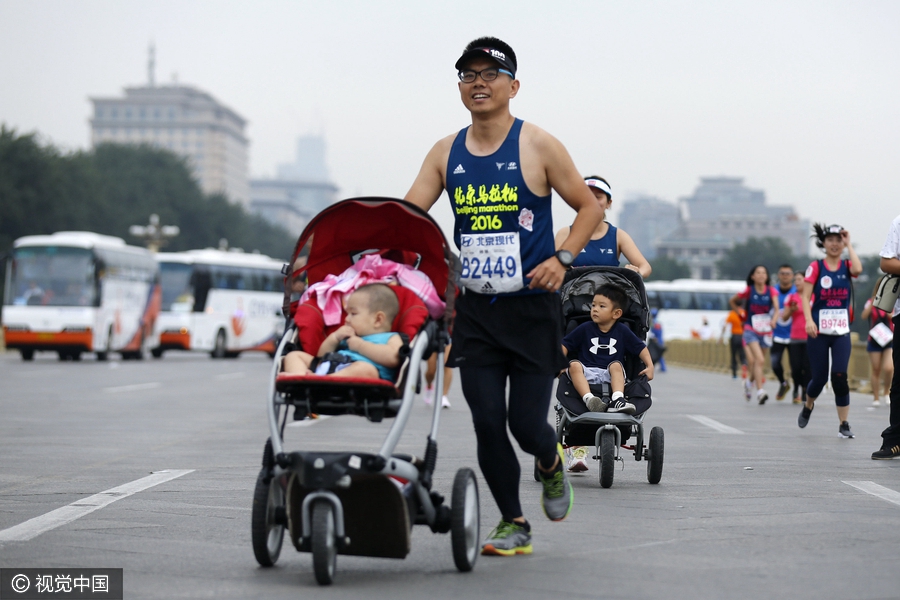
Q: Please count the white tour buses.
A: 3